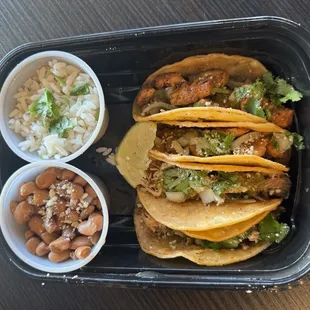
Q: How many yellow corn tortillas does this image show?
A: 4